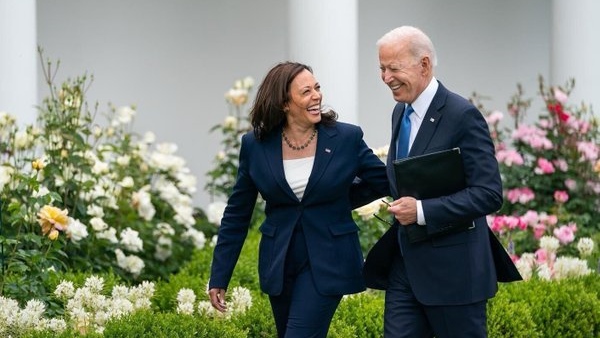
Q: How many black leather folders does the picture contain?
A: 1